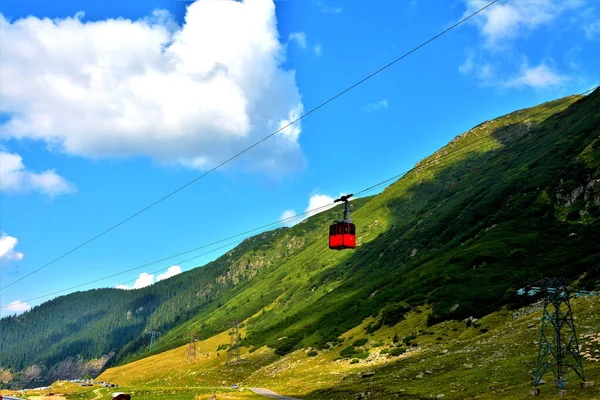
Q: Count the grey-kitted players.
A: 0